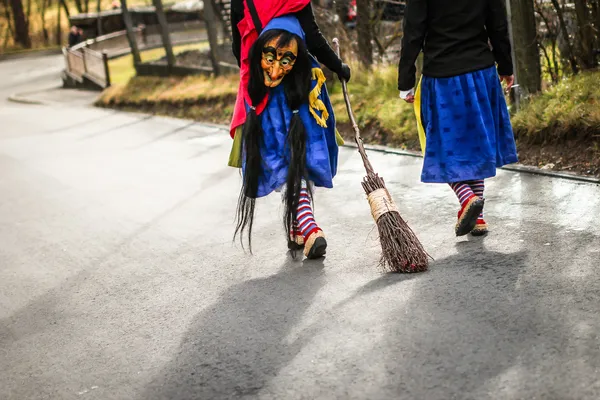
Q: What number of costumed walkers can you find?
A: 2